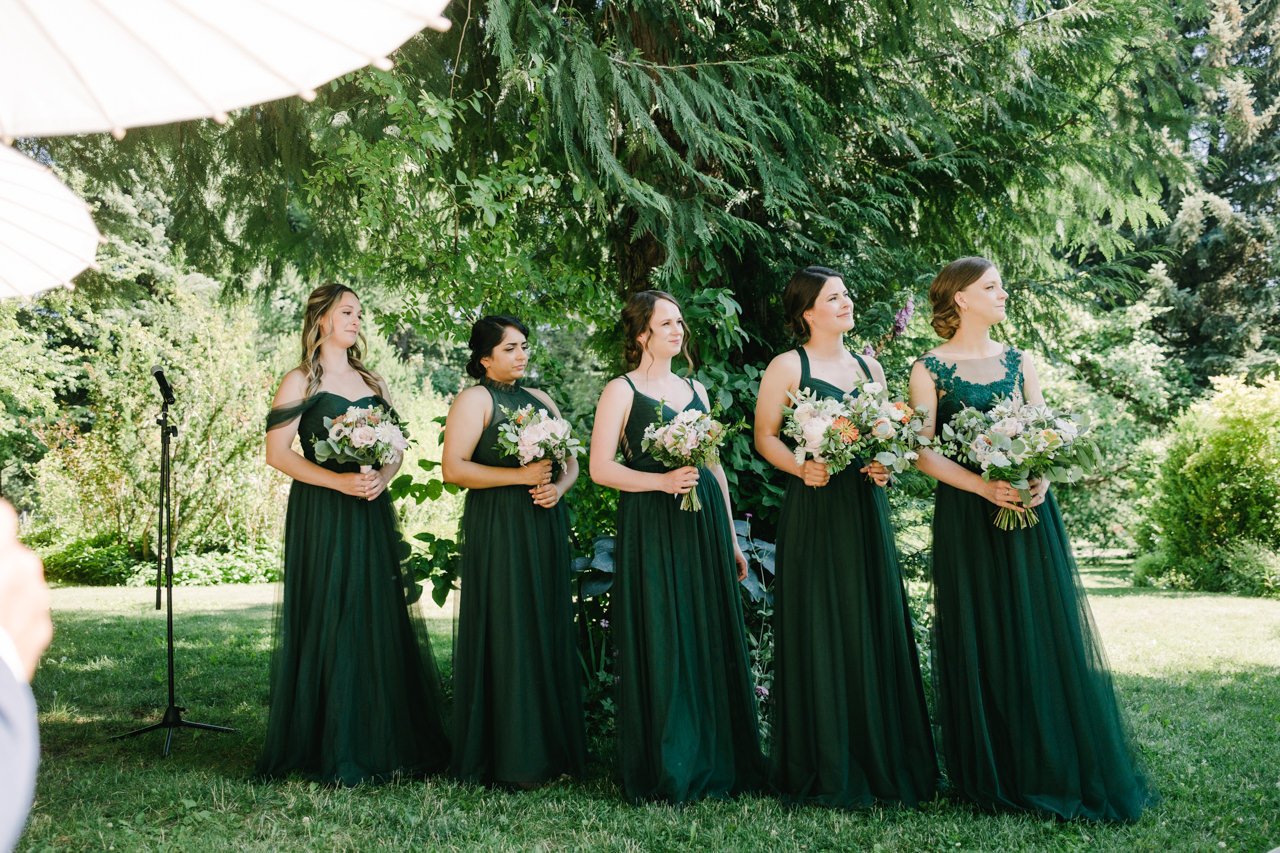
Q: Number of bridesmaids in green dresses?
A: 5